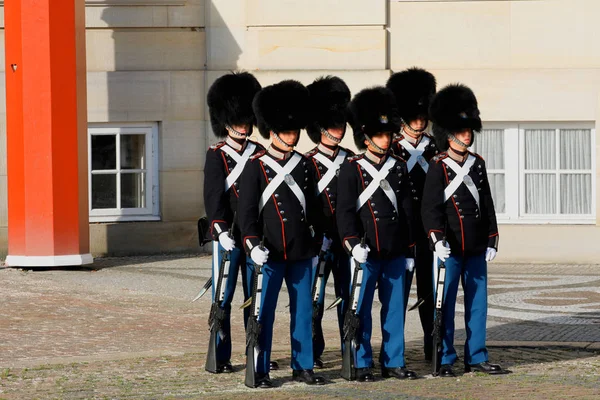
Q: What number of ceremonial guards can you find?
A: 6